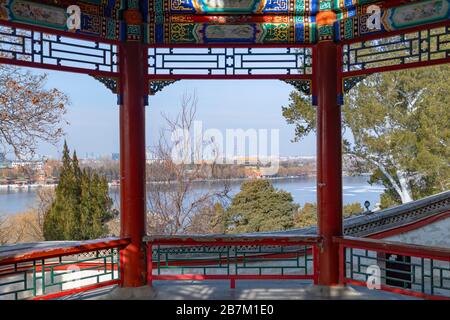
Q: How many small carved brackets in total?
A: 4